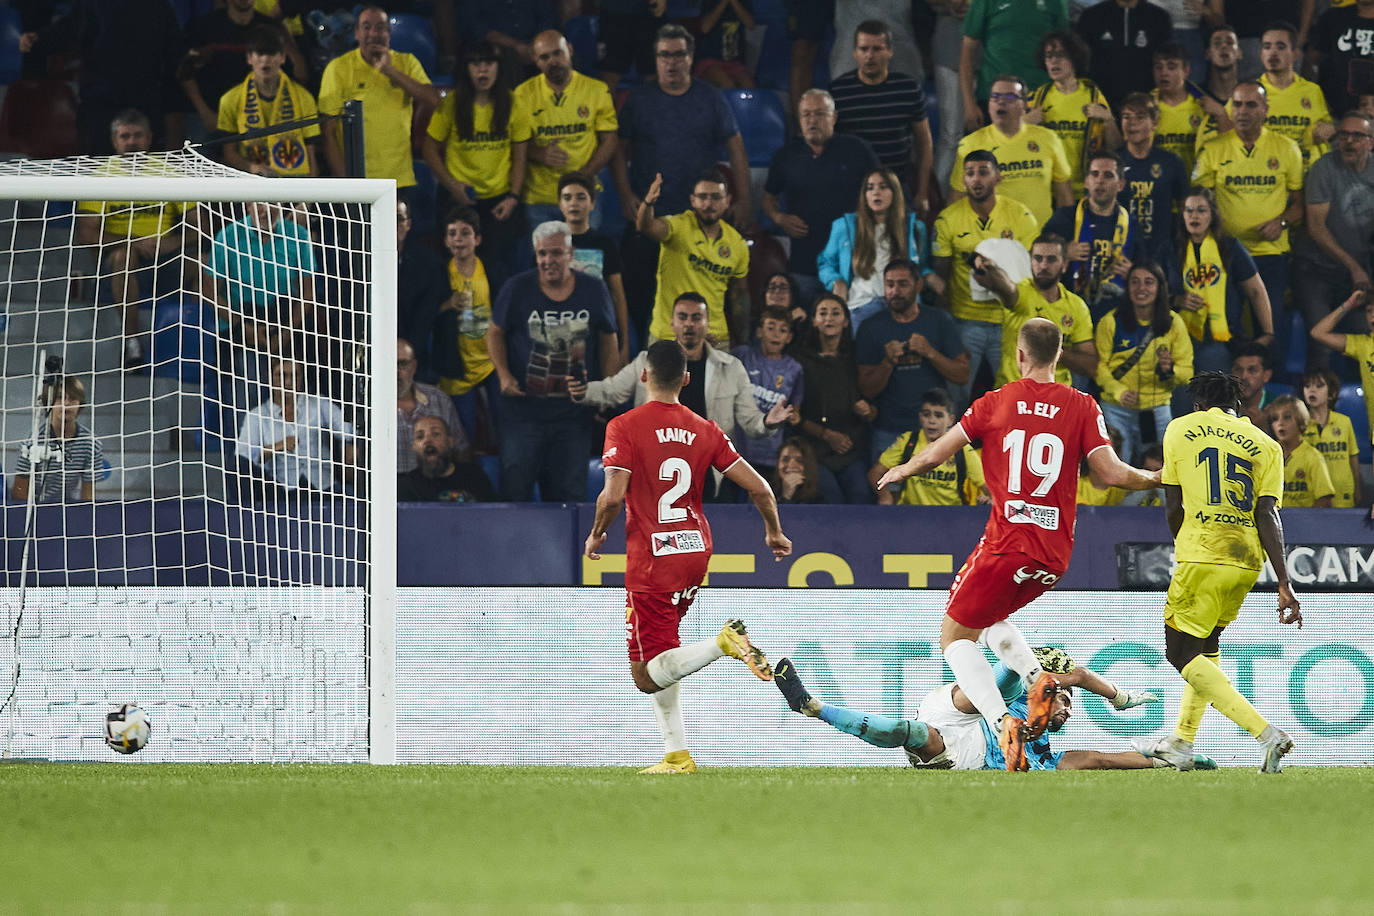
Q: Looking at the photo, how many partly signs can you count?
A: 3